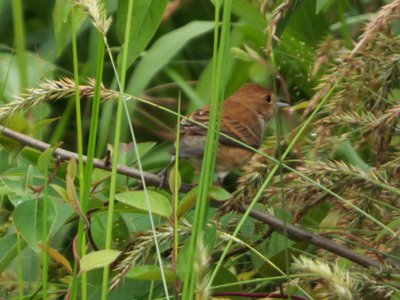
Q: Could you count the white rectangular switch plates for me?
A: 0